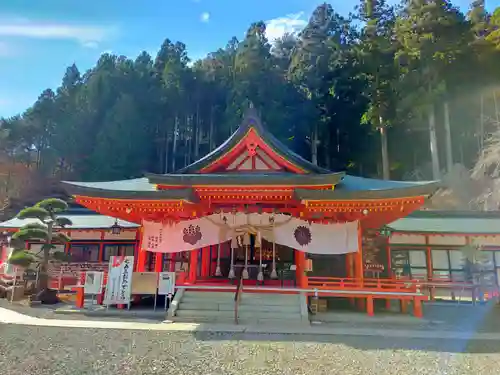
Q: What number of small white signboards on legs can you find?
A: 2